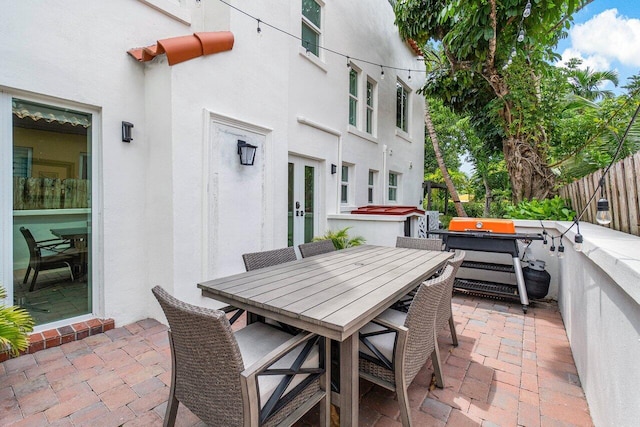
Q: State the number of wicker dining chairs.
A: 6